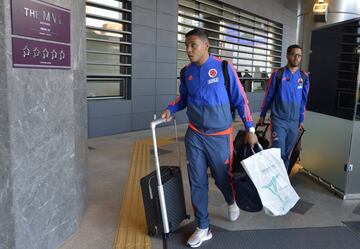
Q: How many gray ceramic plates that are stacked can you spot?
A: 0